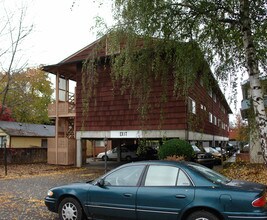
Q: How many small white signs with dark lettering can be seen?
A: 1